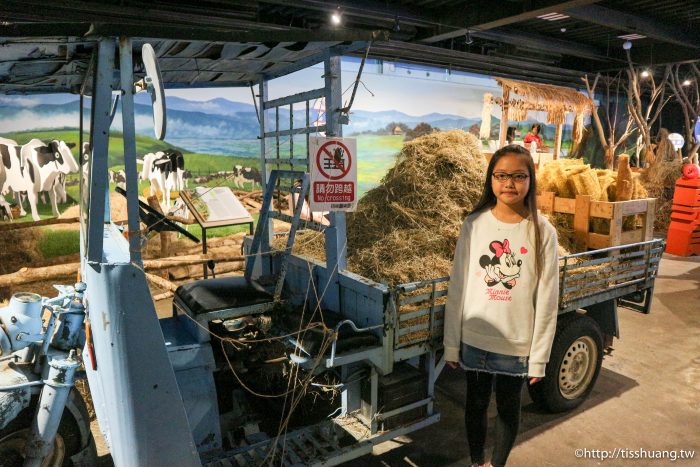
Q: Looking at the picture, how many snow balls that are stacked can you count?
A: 0